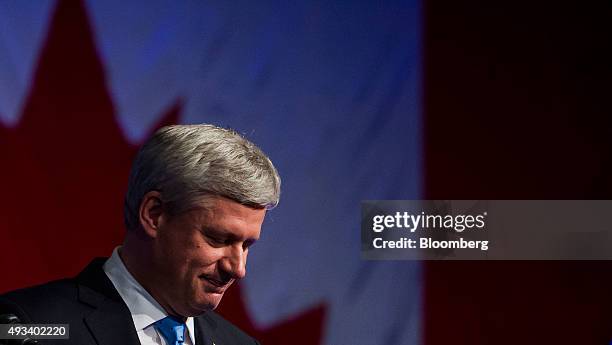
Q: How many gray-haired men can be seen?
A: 1